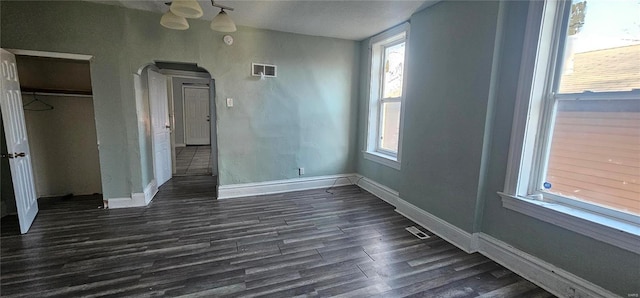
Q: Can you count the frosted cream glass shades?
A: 3